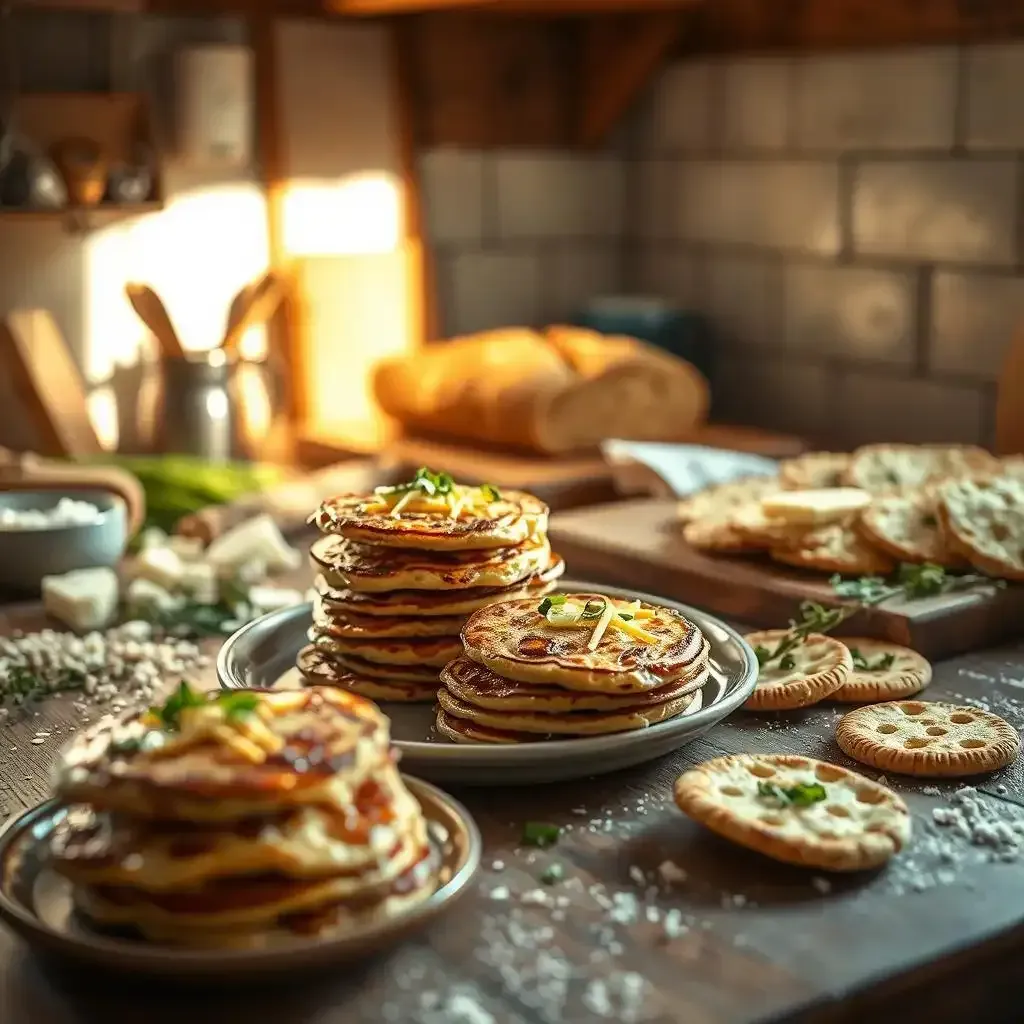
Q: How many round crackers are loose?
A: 4